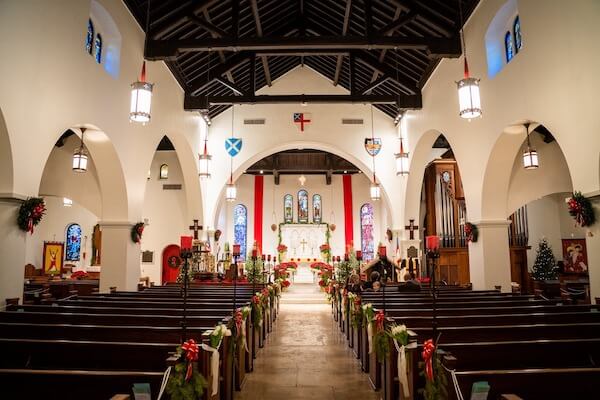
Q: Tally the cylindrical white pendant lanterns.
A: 8